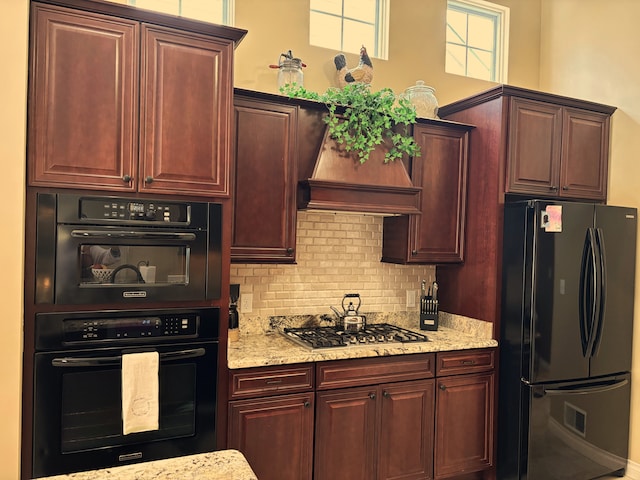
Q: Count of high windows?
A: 3